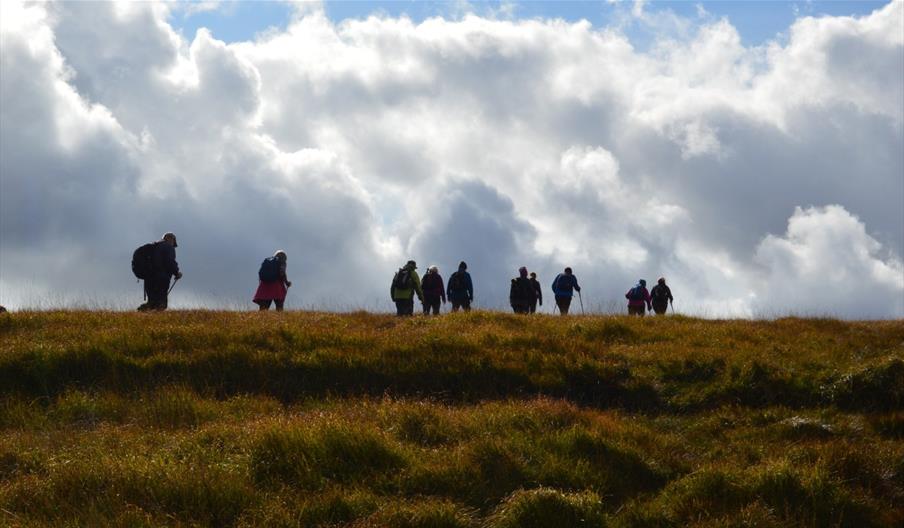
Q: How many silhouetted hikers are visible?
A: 10